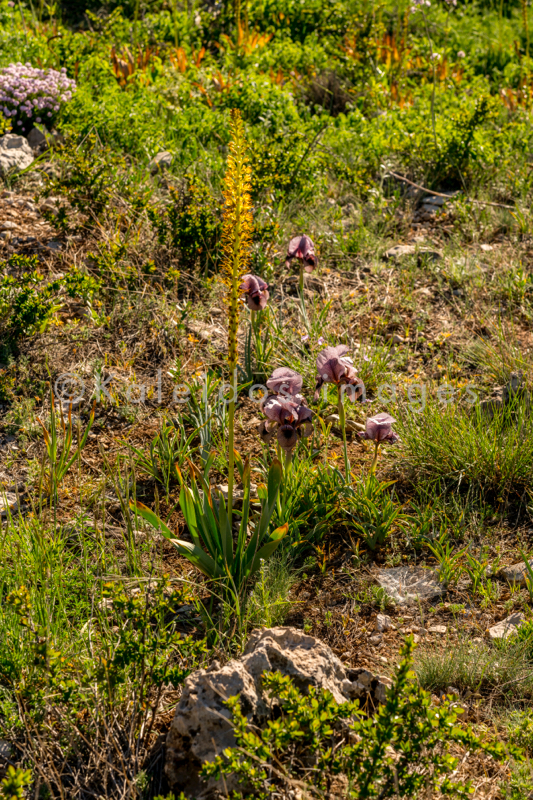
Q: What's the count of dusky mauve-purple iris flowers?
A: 6